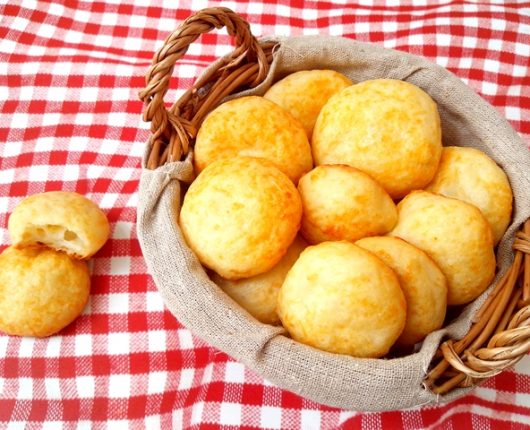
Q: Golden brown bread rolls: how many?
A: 12